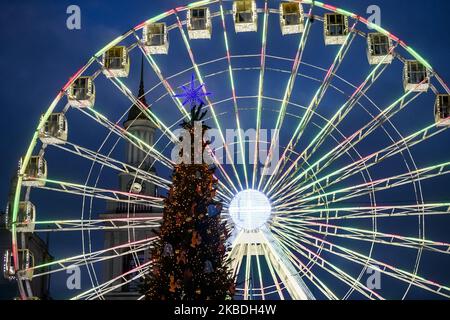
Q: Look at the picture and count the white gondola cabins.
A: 14